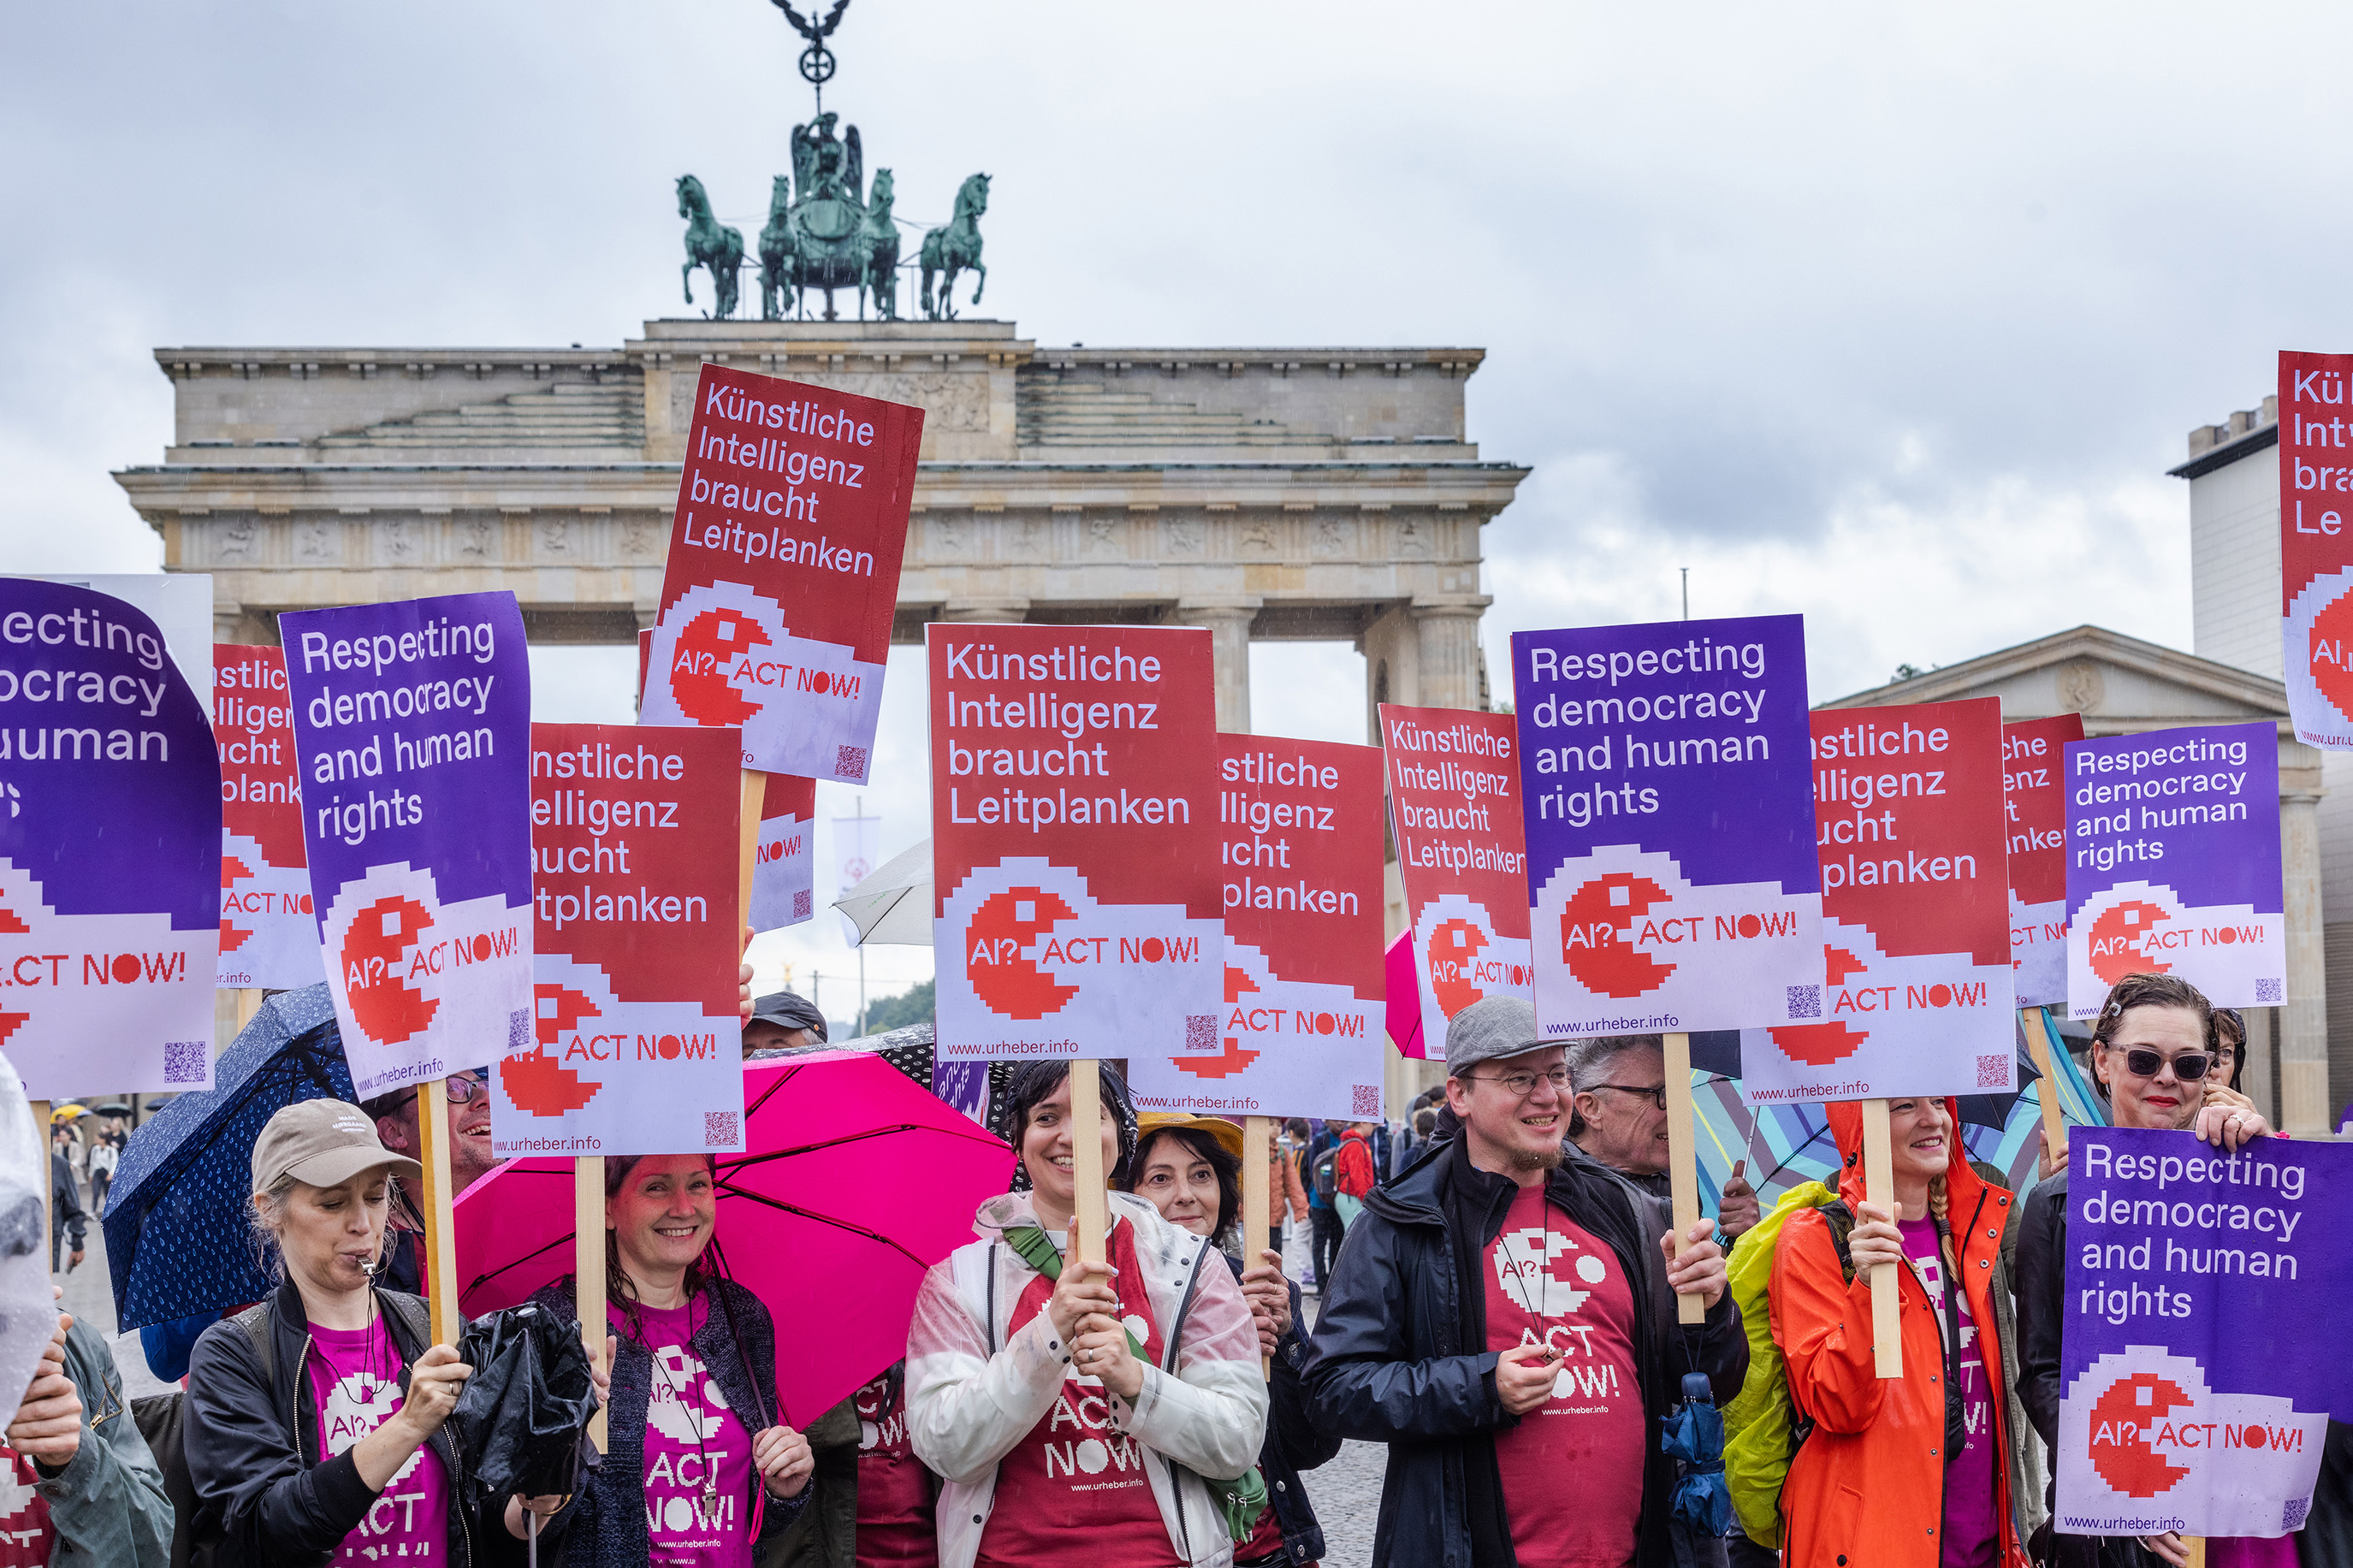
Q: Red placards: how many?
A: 10